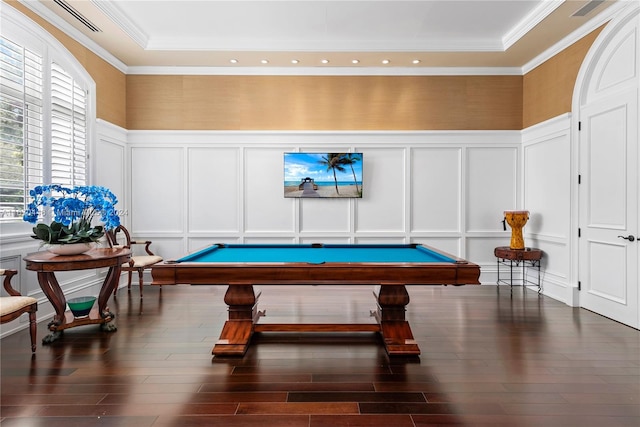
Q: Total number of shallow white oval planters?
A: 1